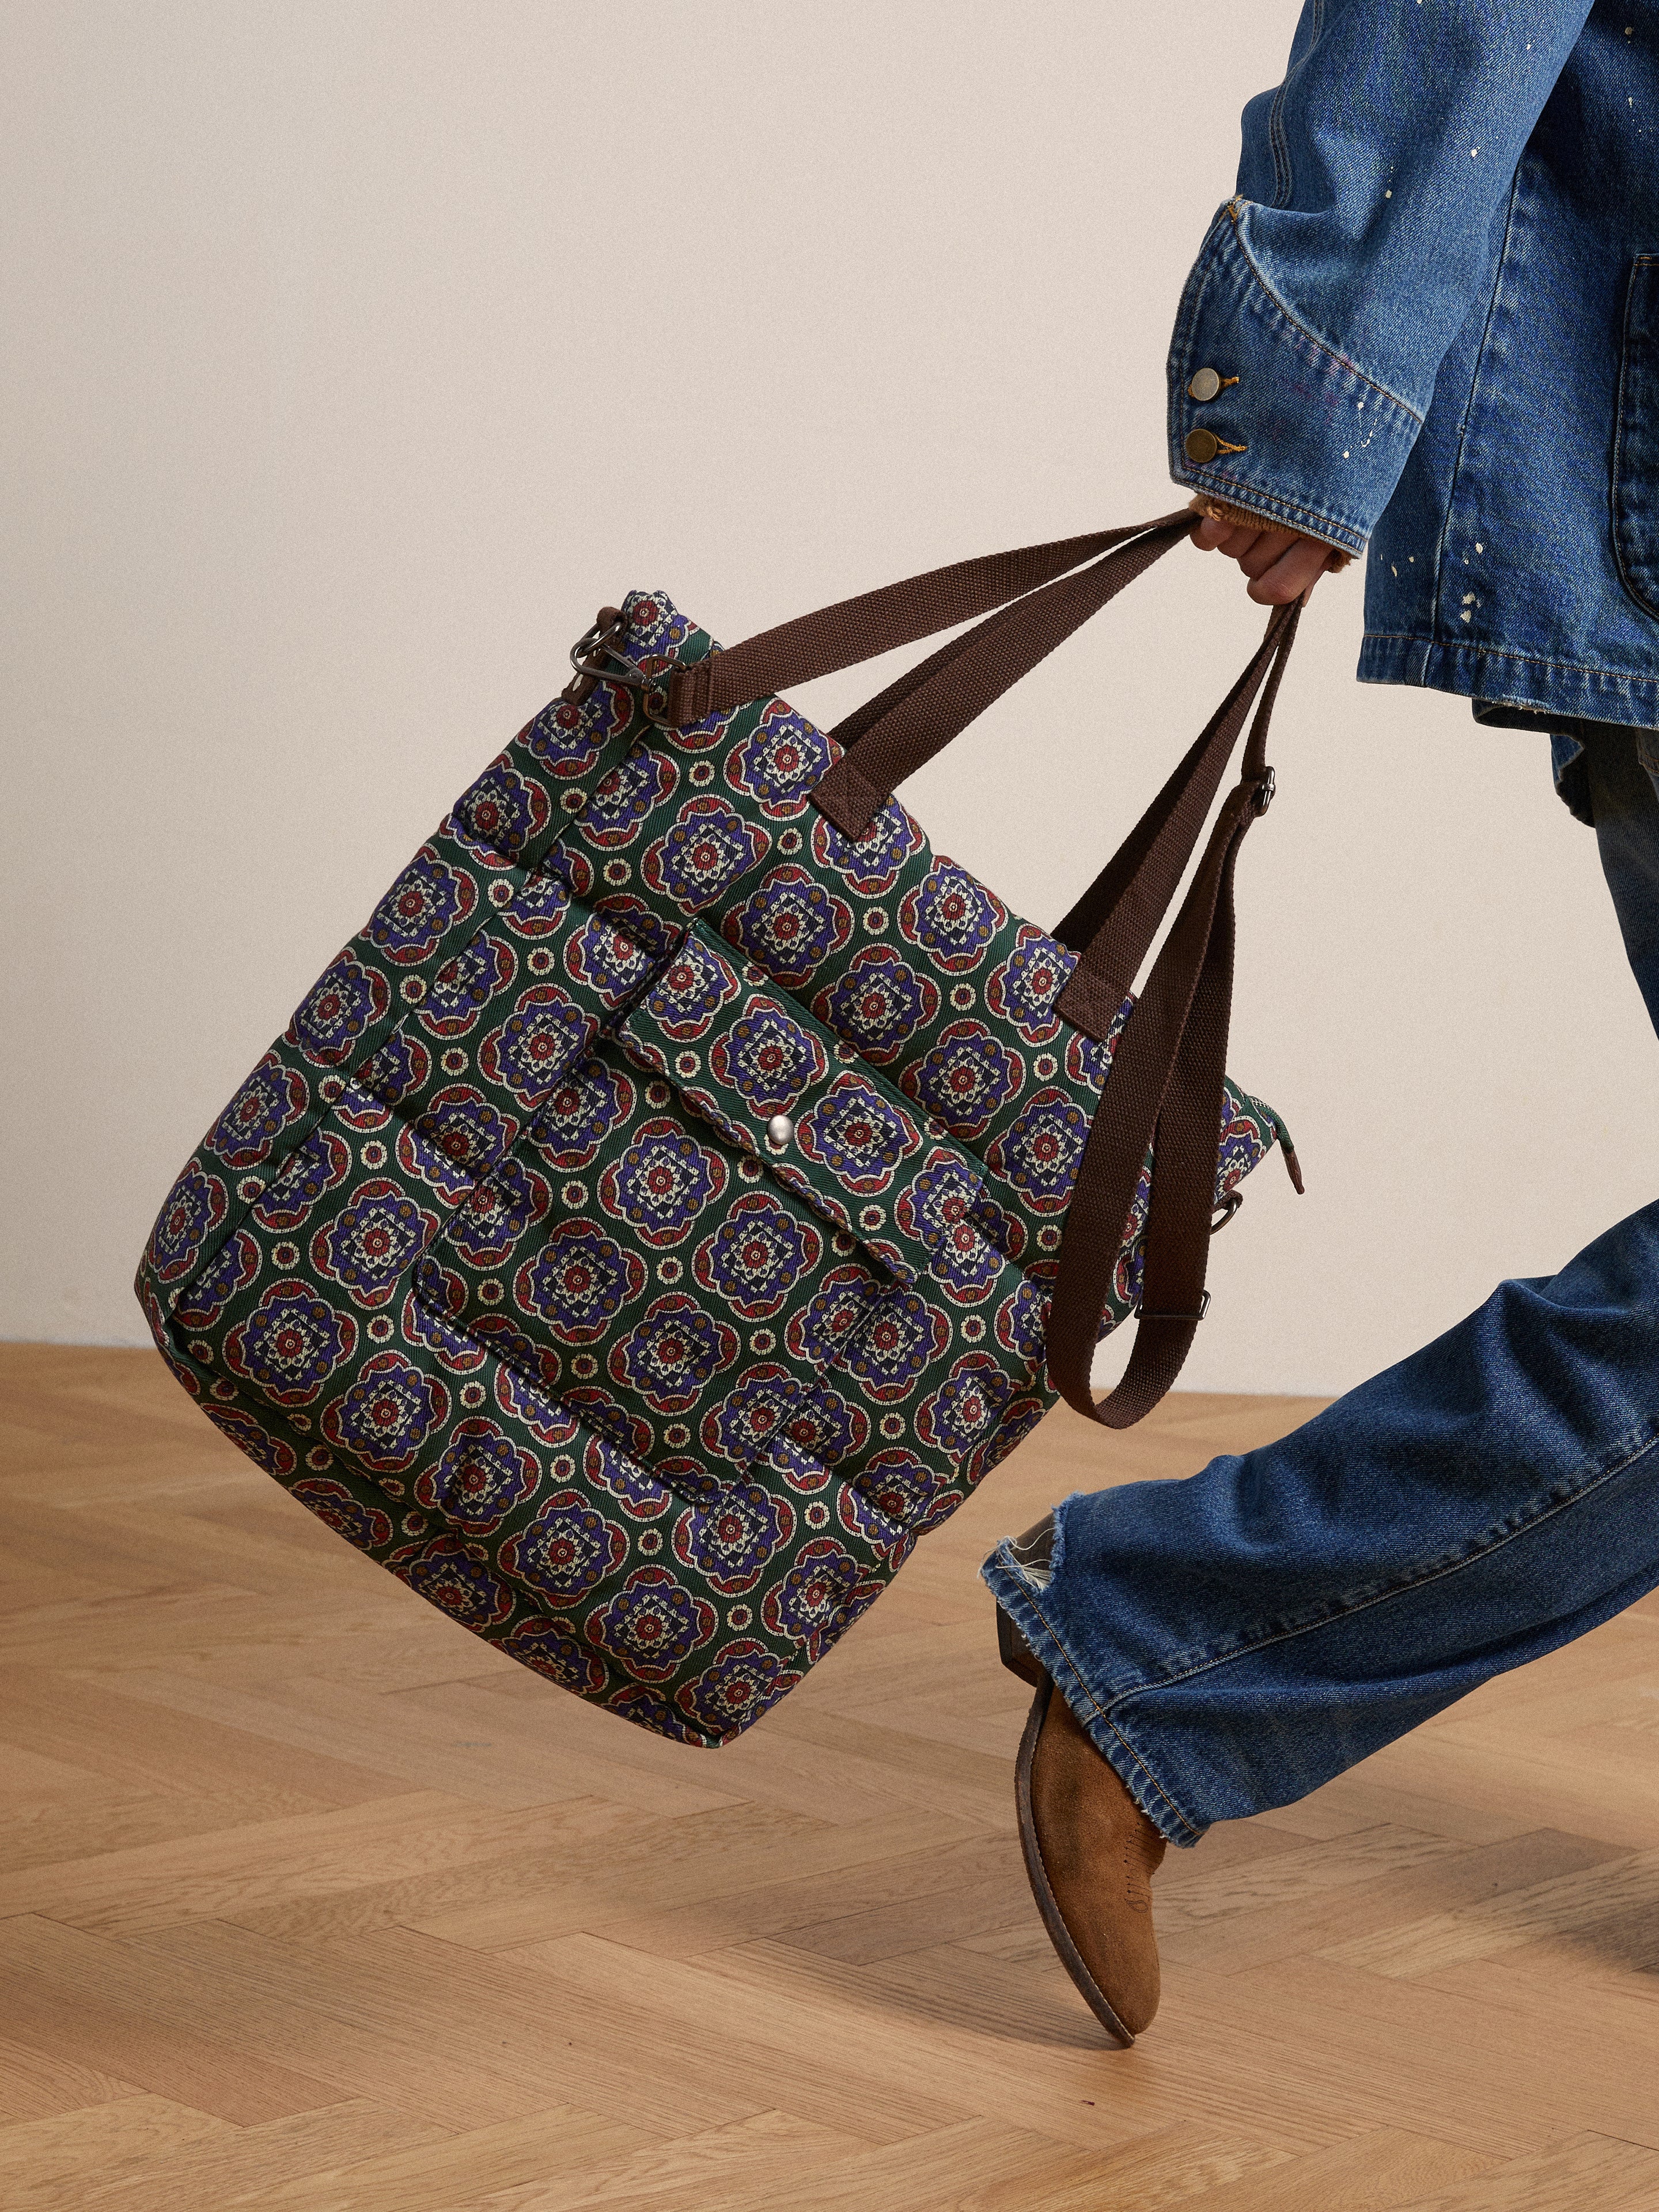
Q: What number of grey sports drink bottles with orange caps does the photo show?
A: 0